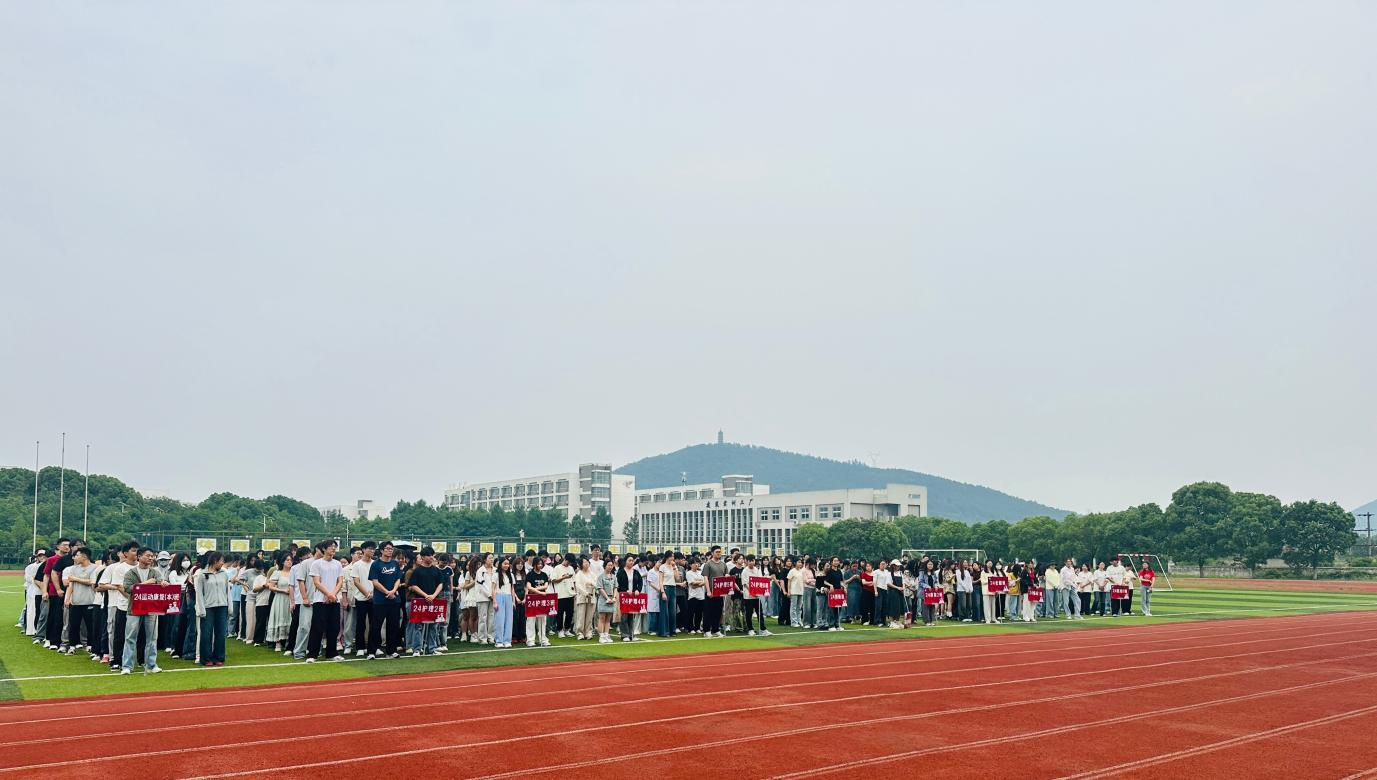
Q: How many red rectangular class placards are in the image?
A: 11